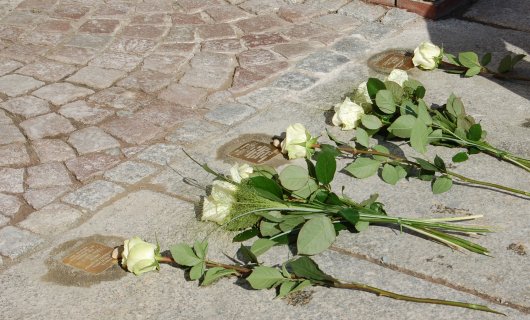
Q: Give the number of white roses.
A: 9